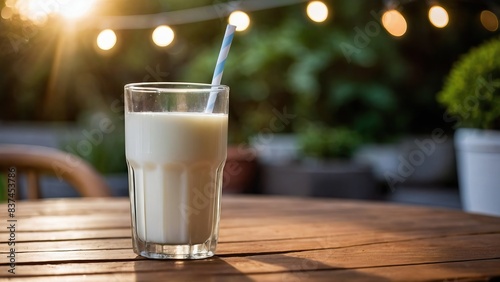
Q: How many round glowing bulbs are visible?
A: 7